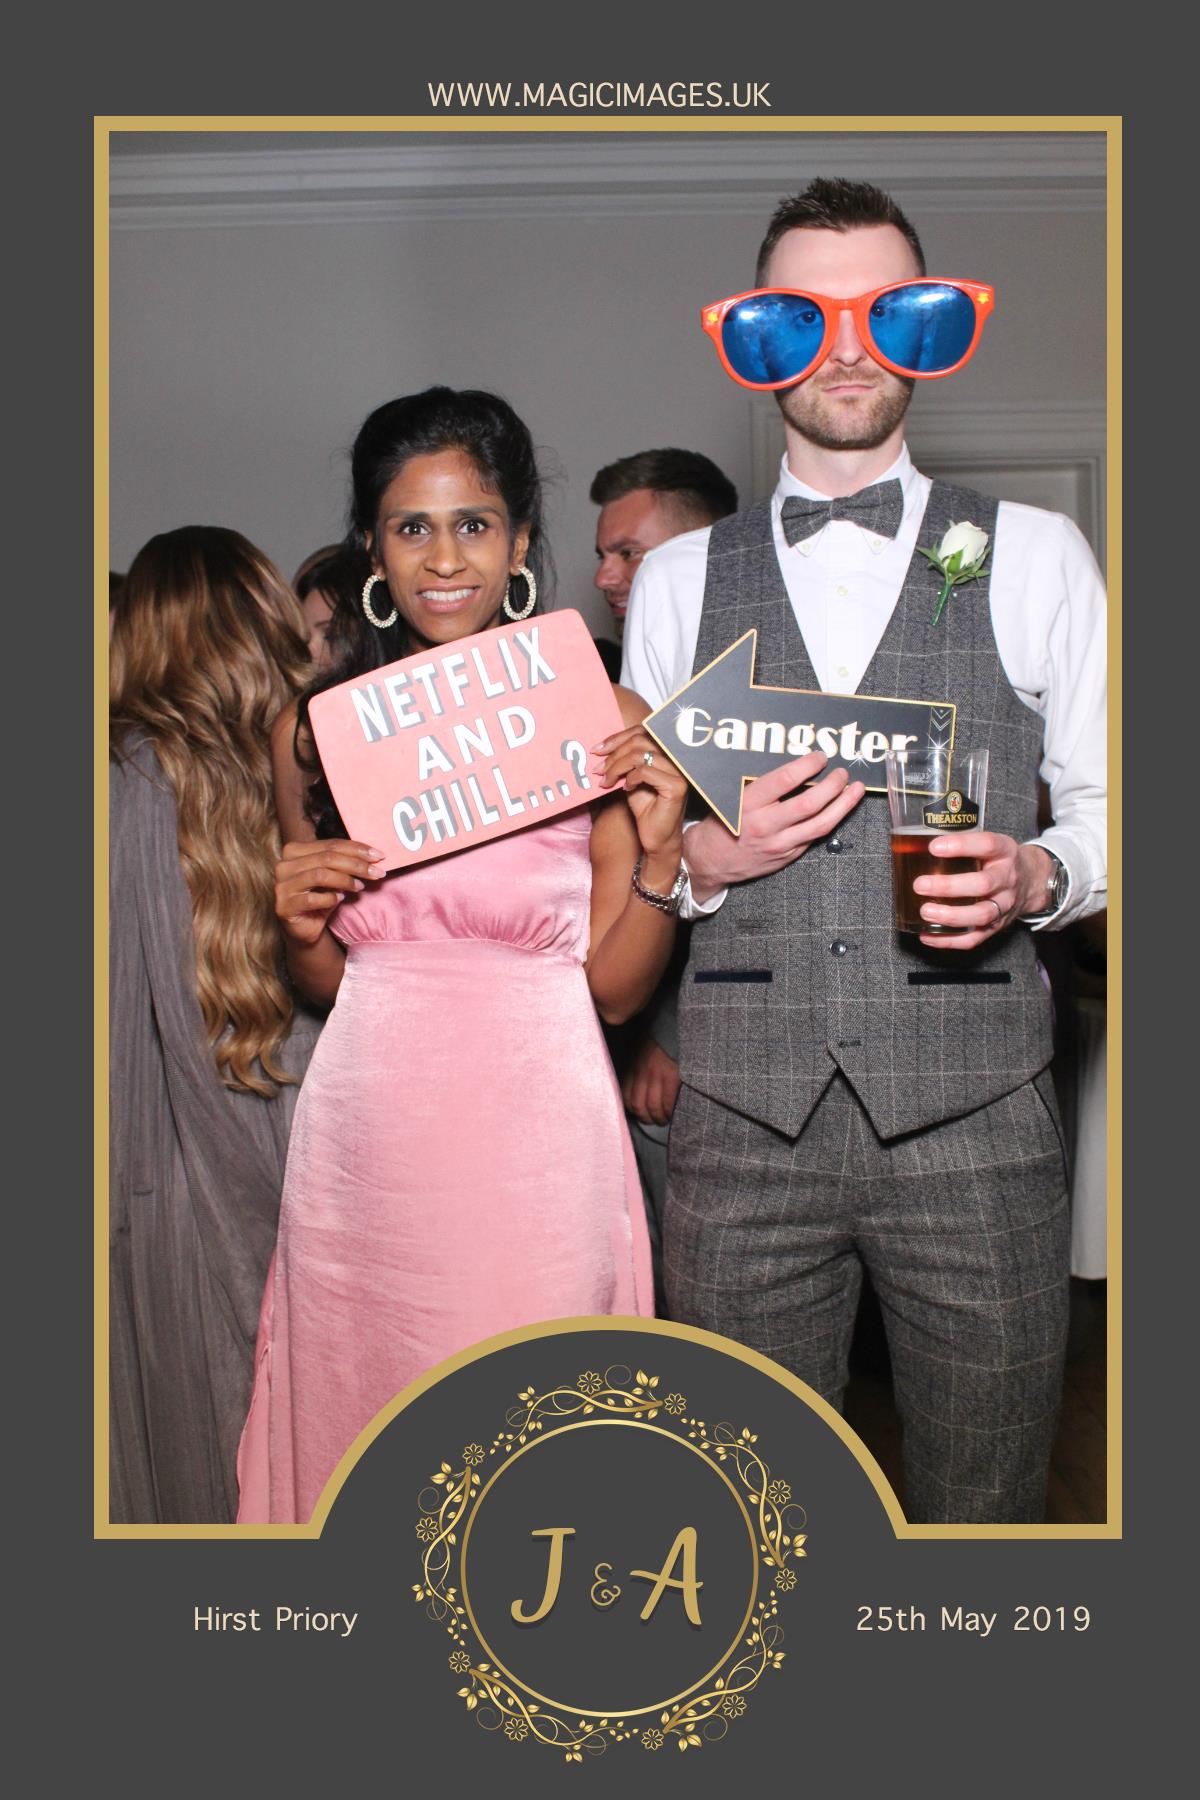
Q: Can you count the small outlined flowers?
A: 10